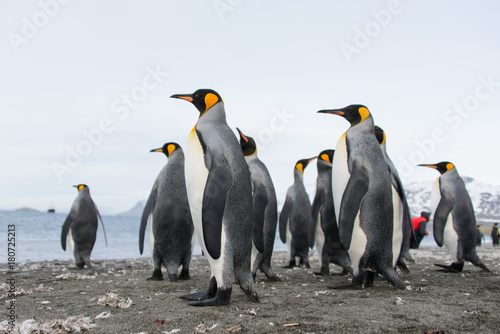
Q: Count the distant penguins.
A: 2